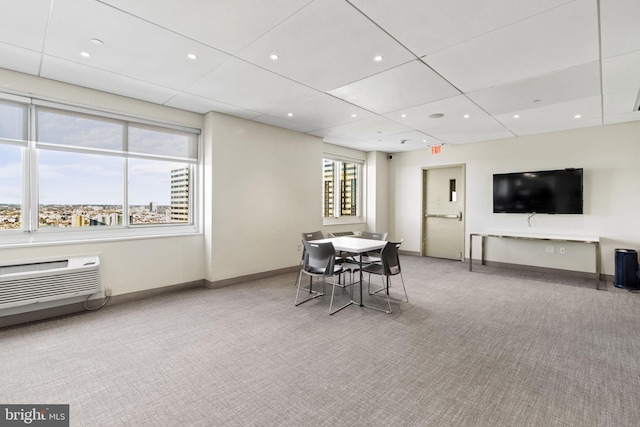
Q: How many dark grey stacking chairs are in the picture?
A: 4